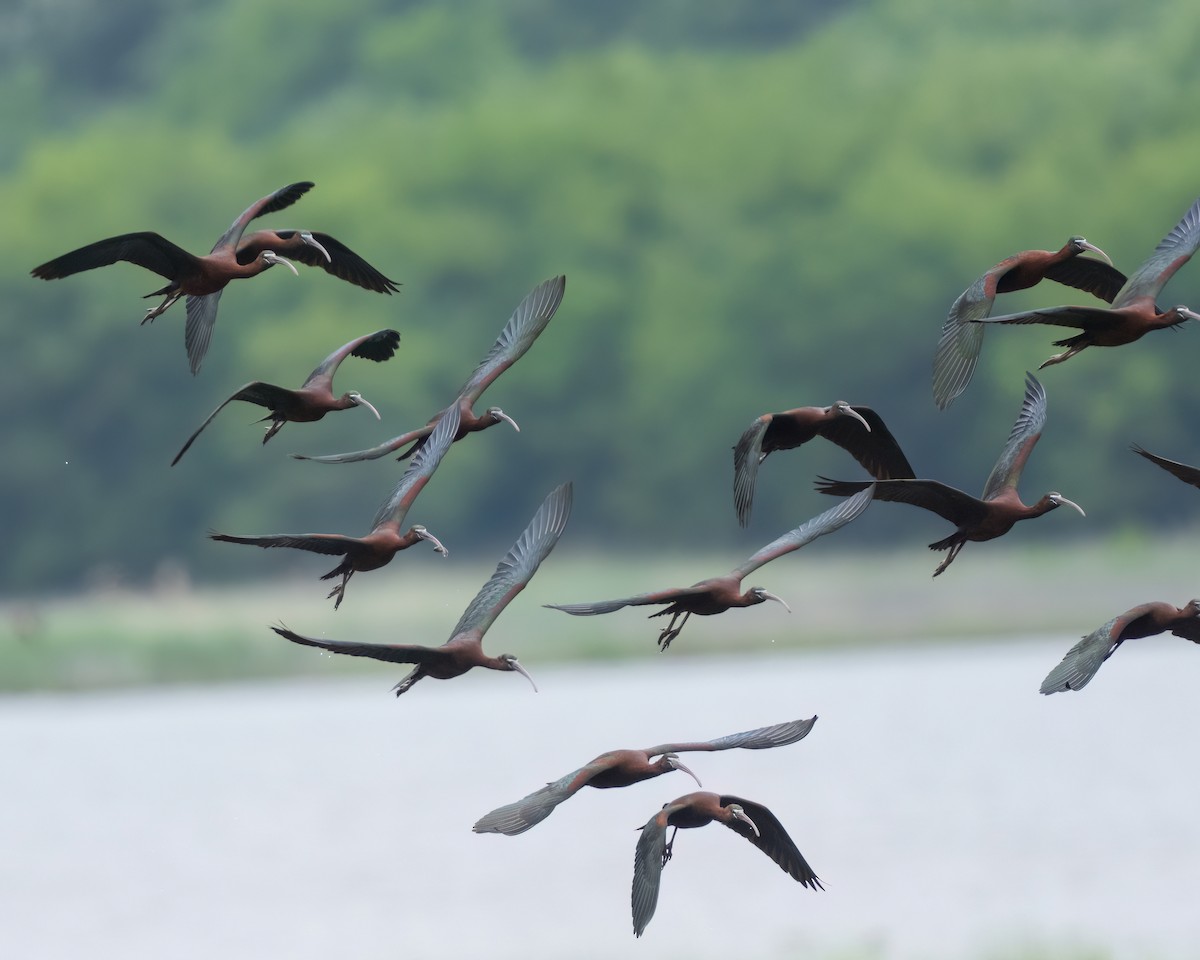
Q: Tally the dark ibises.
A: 15